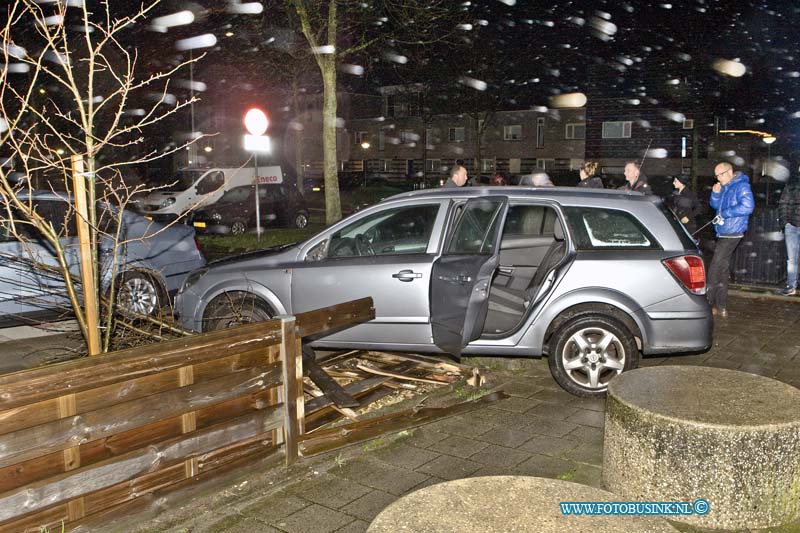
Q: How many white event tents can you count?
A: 0